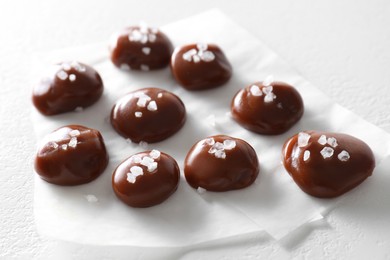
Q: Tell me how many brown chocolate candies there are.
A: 9